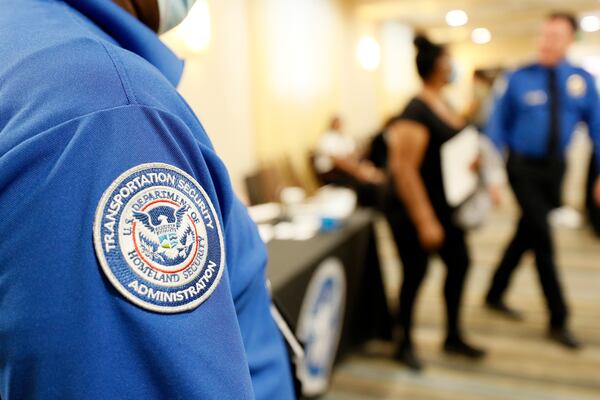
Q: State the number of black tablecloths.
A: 1